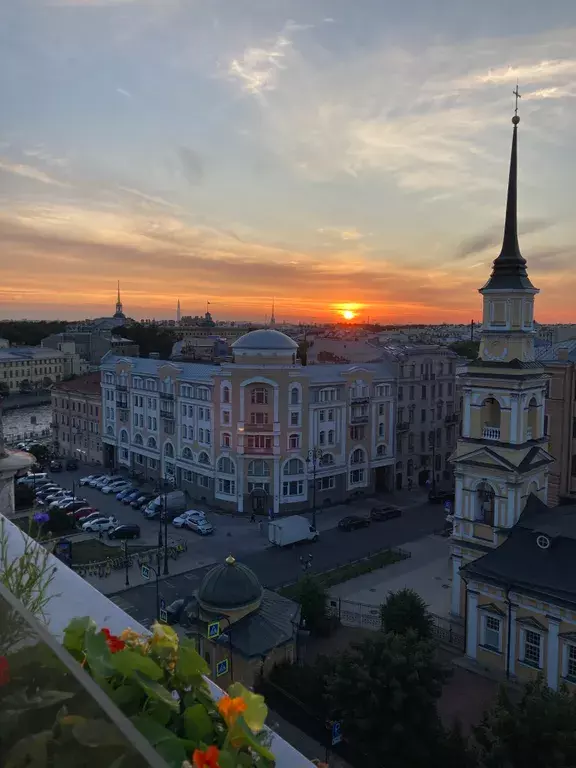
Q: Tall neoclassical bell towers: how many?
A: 1